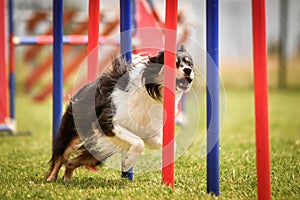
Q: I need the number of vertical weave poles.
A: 6